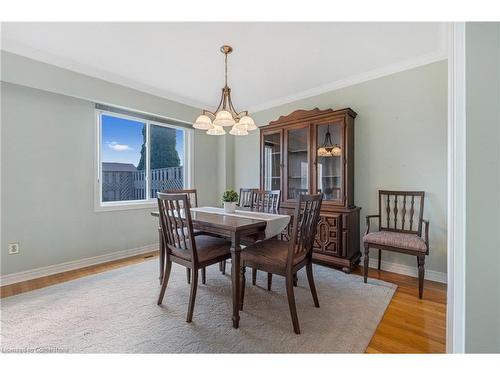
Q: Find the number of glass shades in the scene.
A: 5